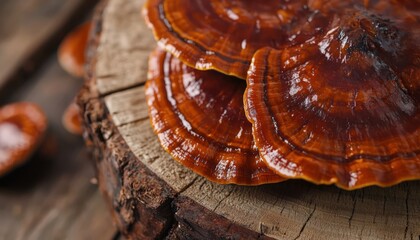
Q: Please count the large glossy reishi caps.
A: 3